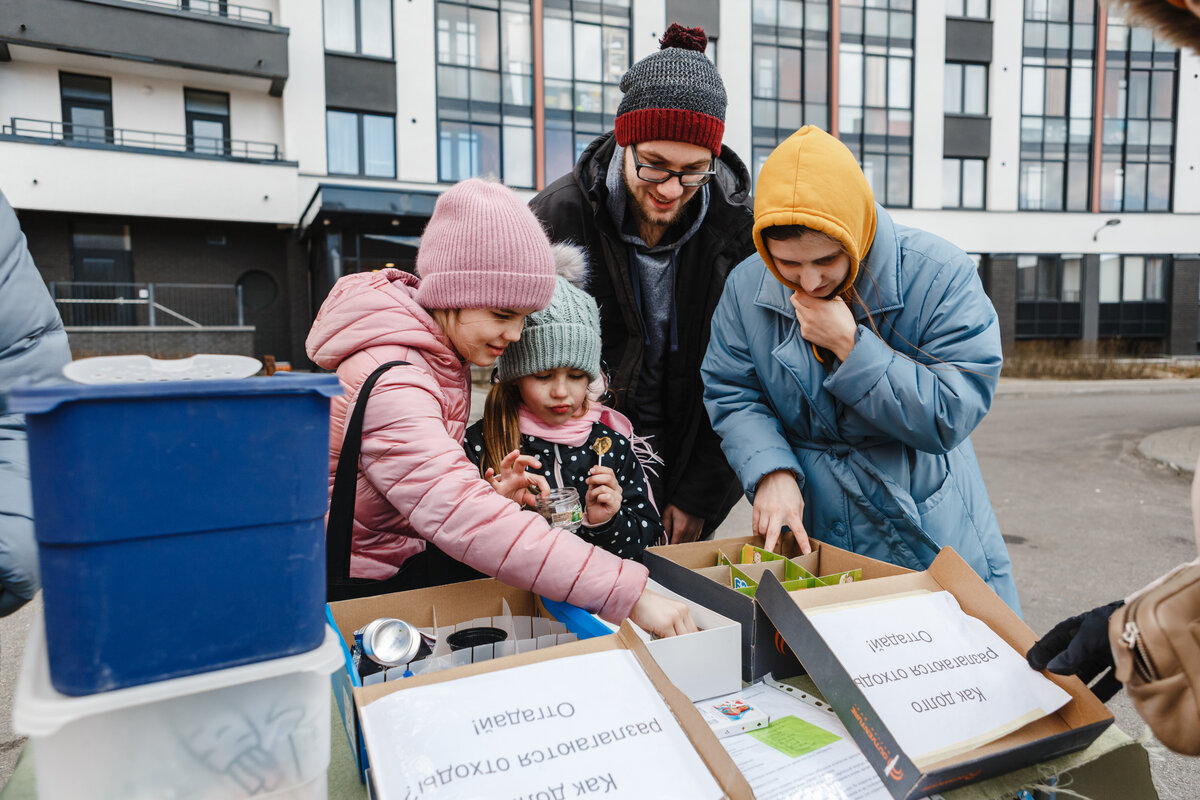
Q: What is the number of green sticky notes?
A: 1